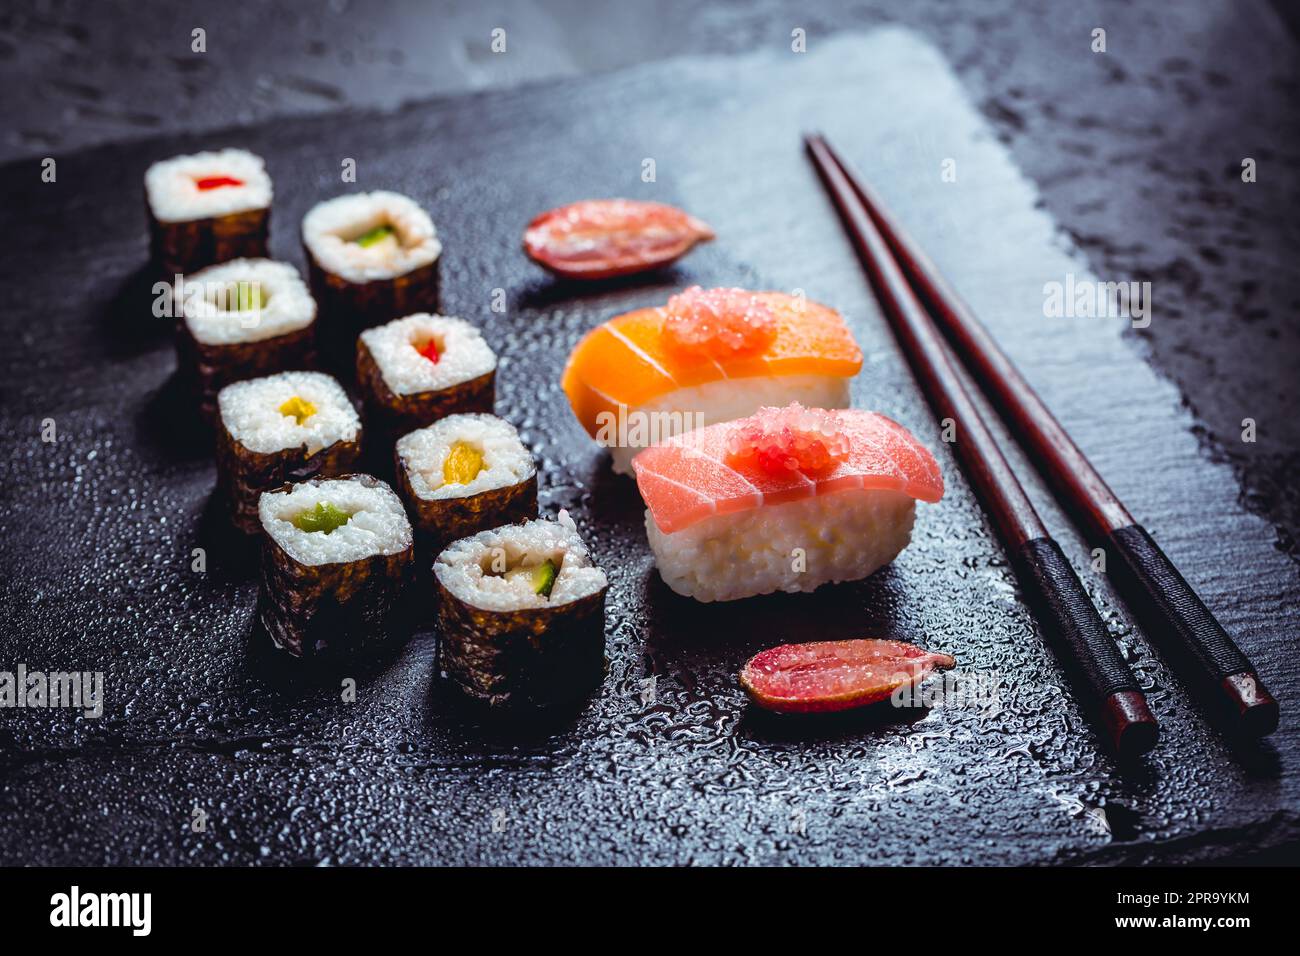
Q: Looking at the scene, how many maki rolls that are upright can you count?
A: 8